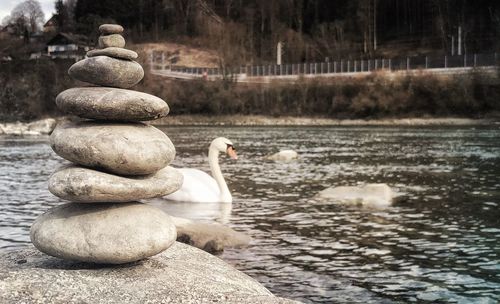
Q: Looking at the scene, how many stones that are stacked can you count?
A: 8